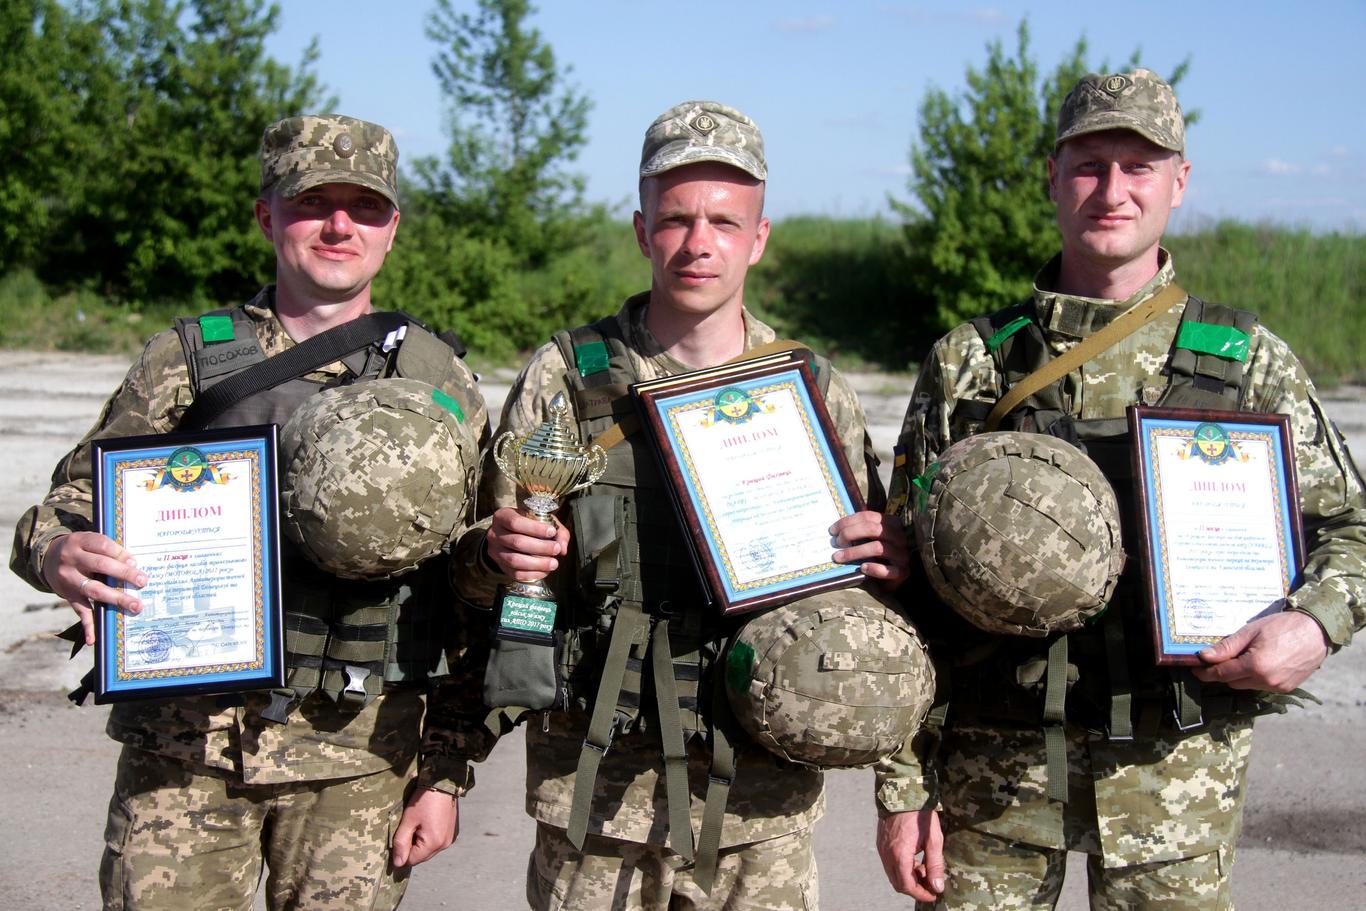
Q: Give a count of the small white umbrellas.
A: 0